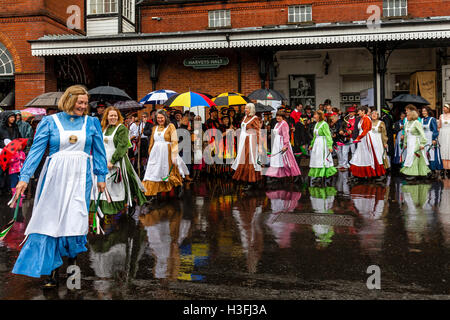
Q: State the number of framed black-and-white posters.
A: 1